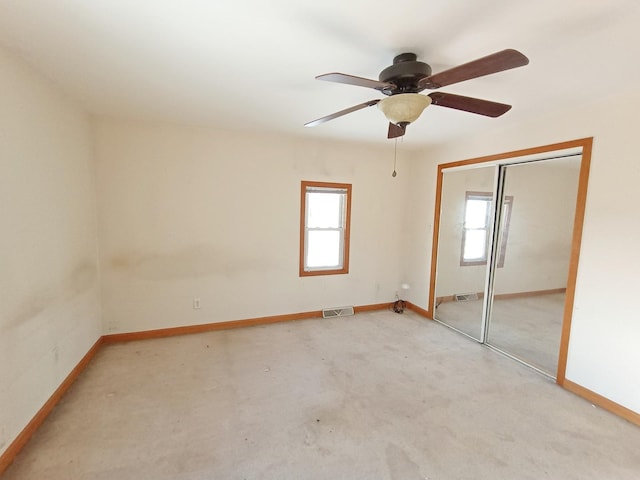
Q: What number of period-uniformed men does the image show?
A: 0